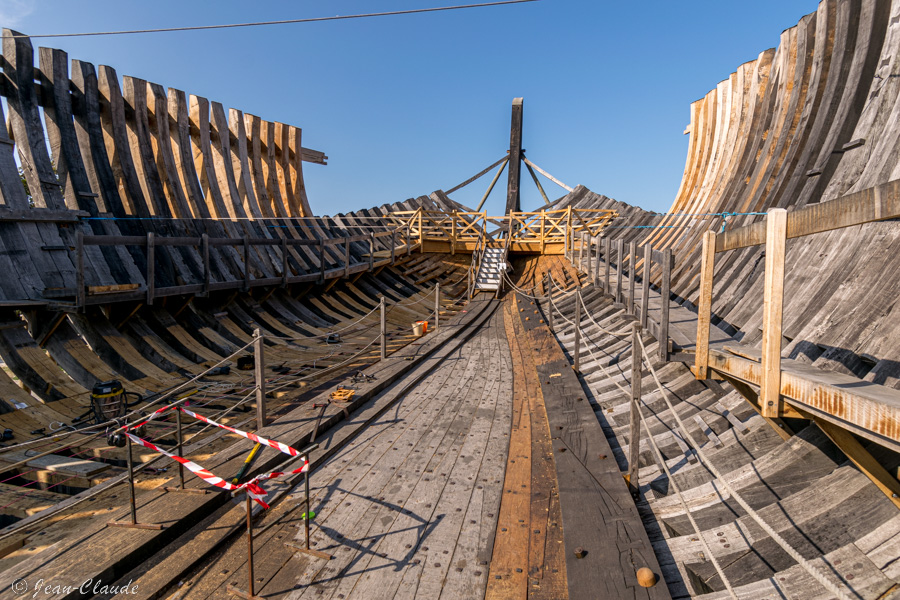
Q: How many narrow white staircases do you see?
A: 1